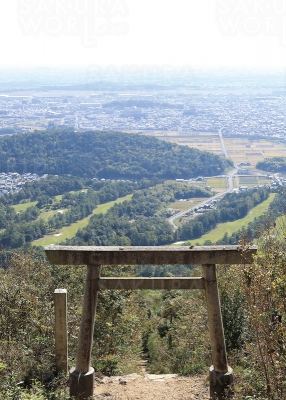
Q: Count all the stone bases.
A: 2